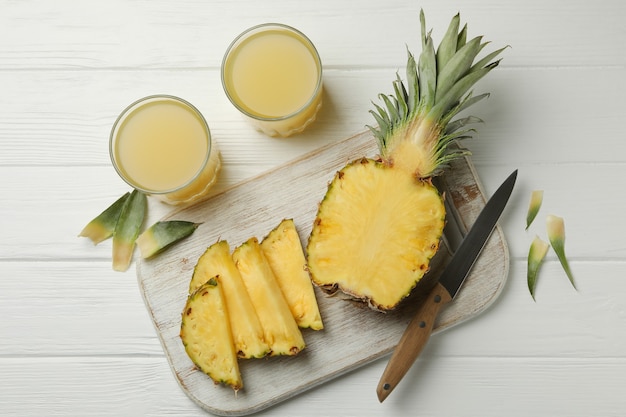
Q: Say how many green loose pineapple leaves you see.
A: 6